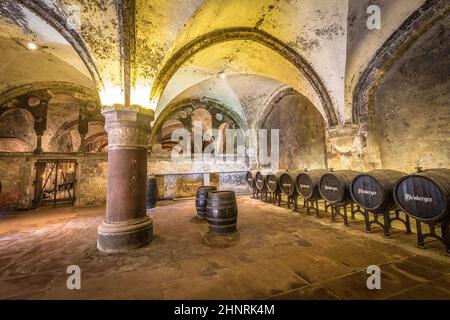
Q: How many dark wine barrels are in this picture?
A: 11